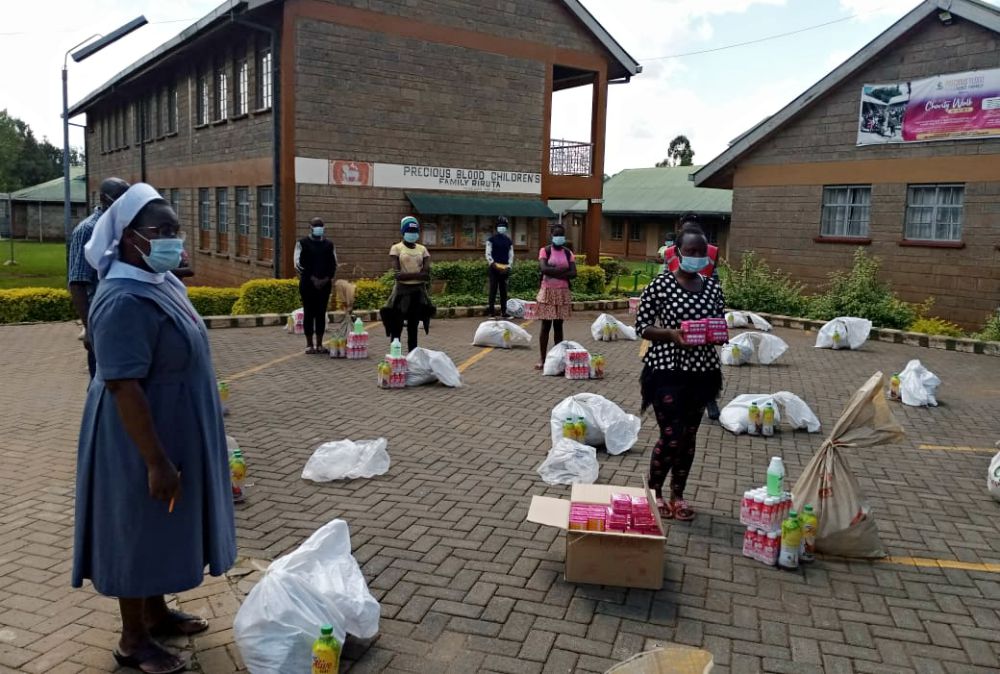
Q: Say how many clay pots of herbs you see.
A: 0